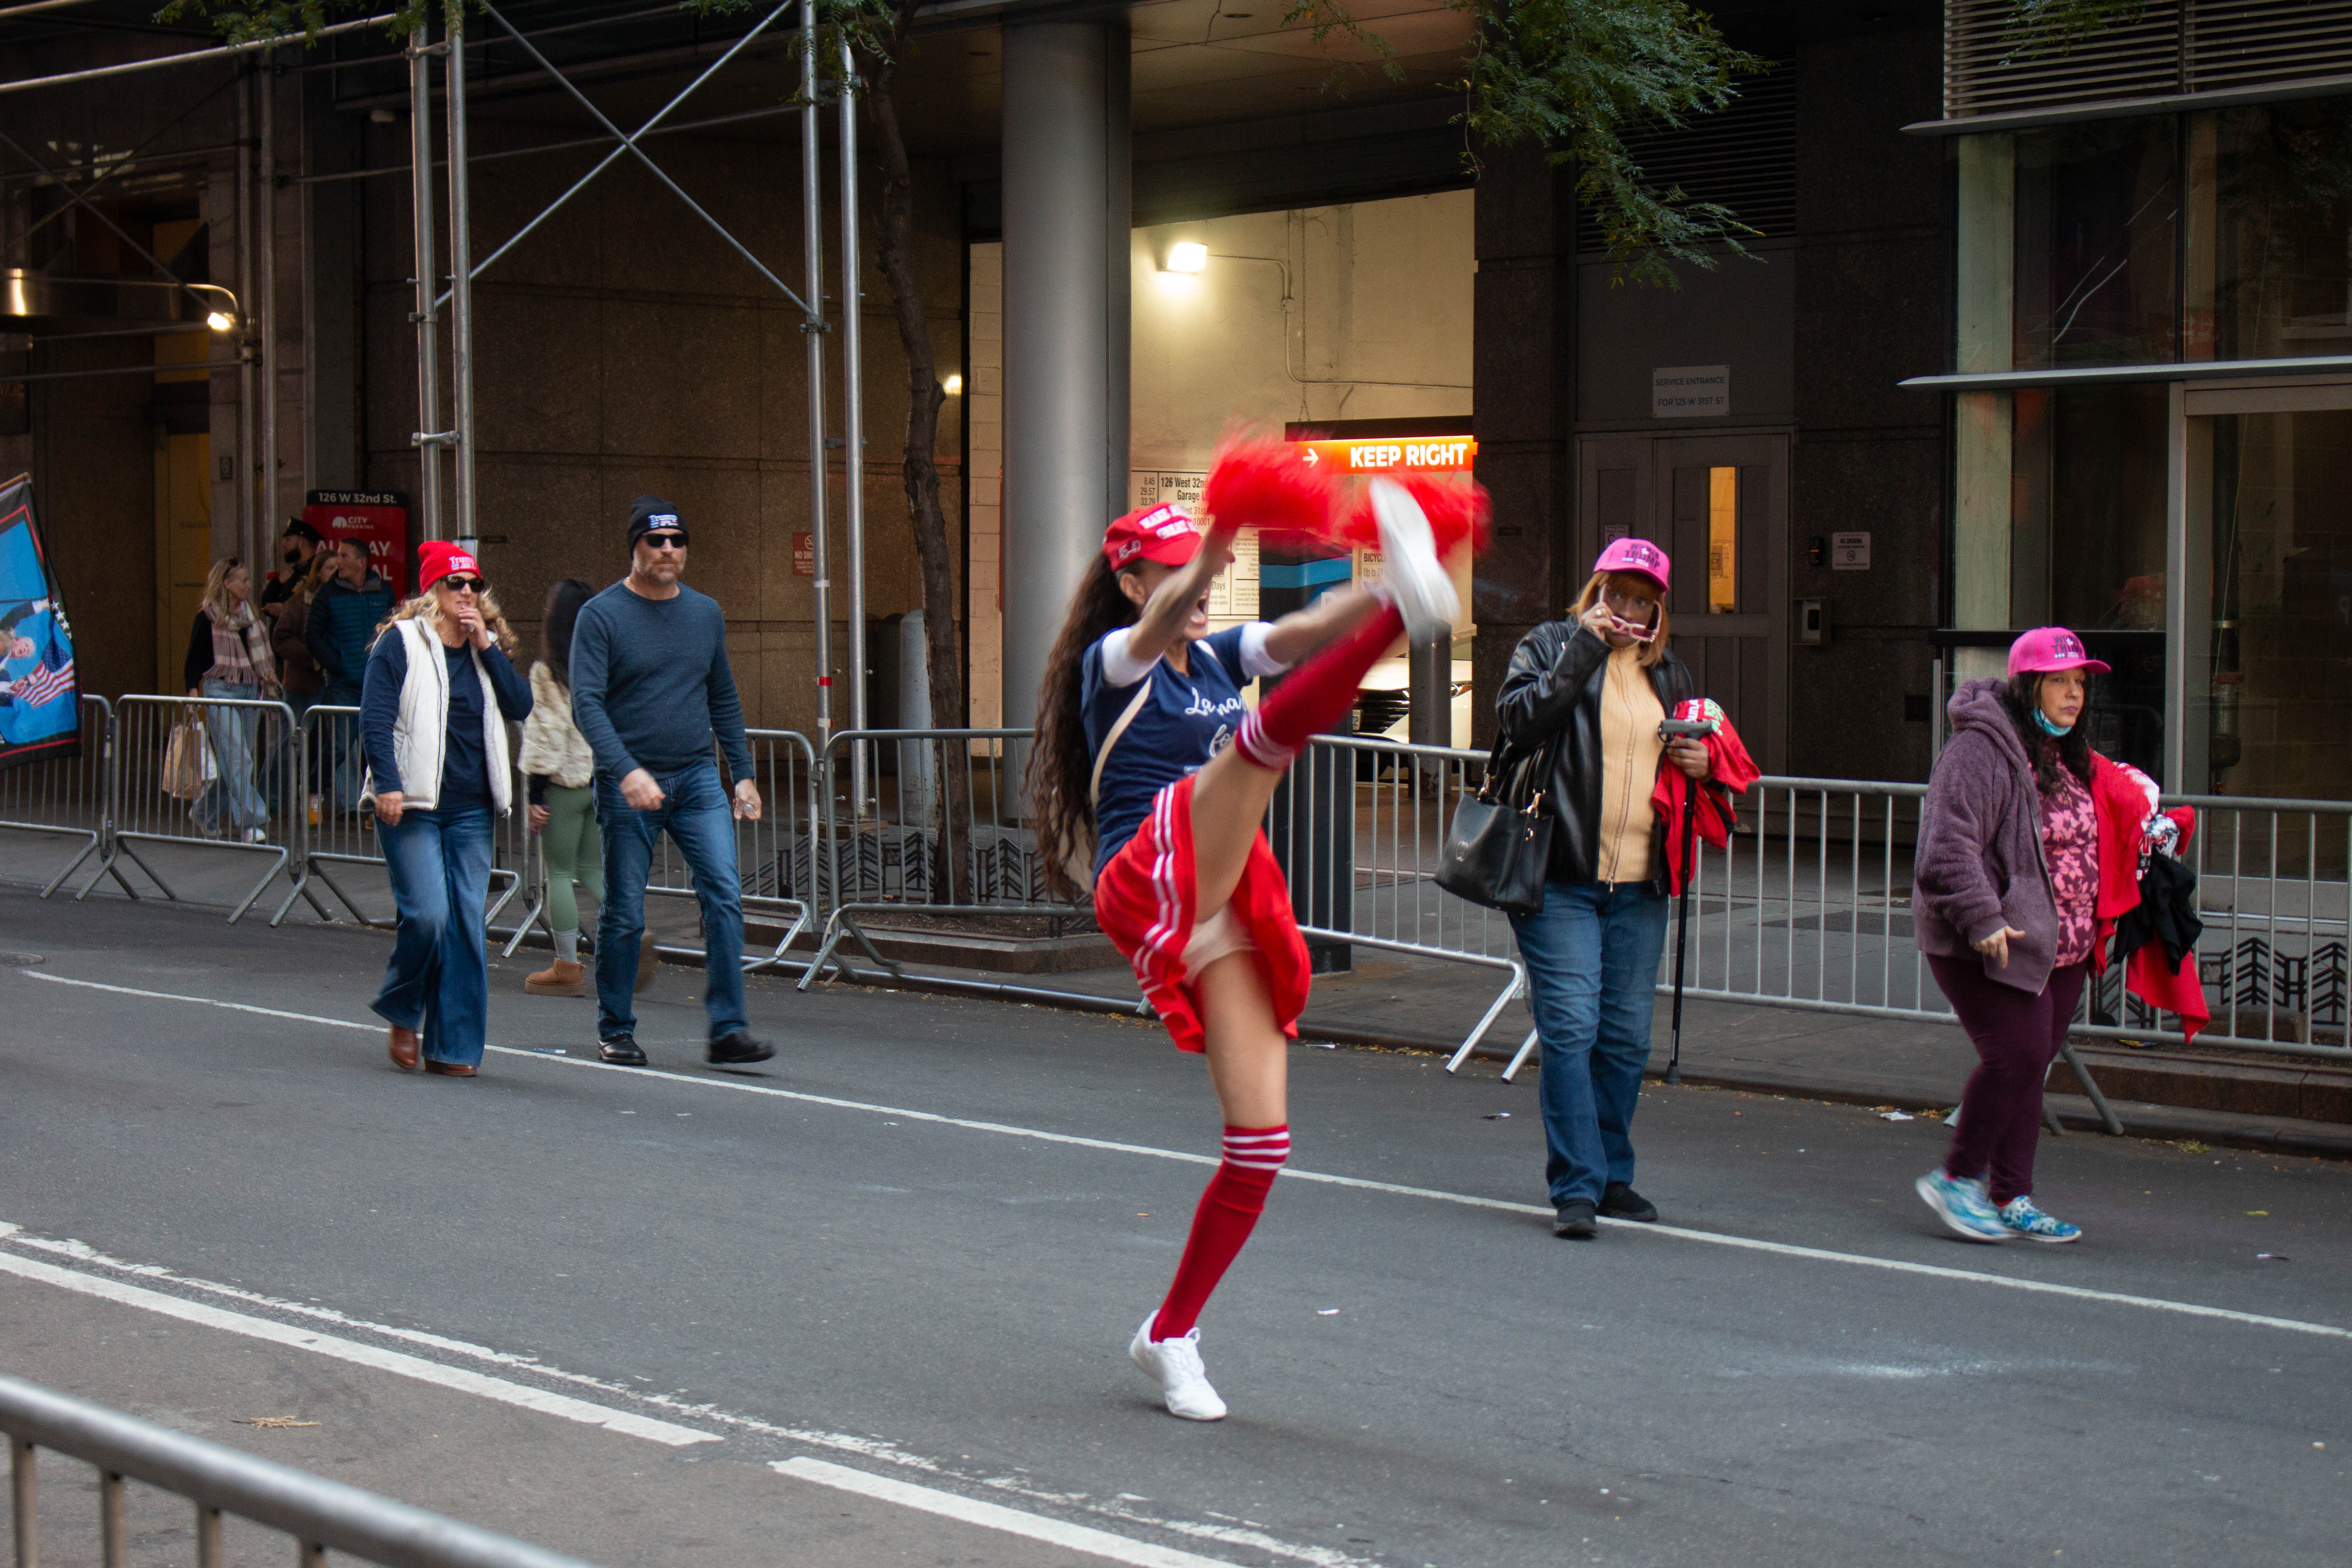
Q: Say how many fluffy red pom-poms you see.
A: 2